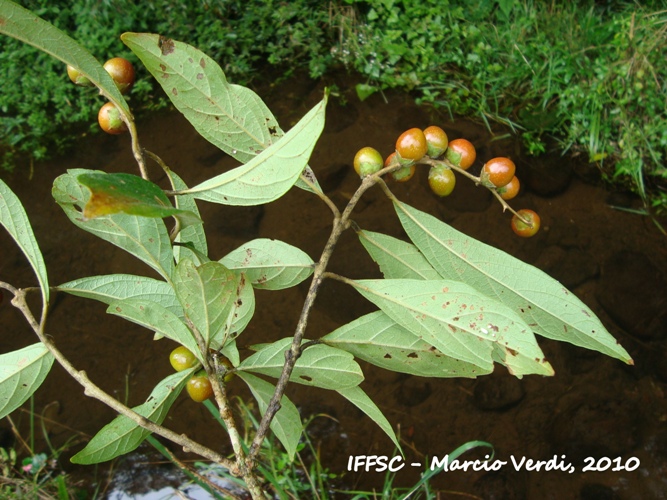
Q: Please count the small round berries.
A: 15